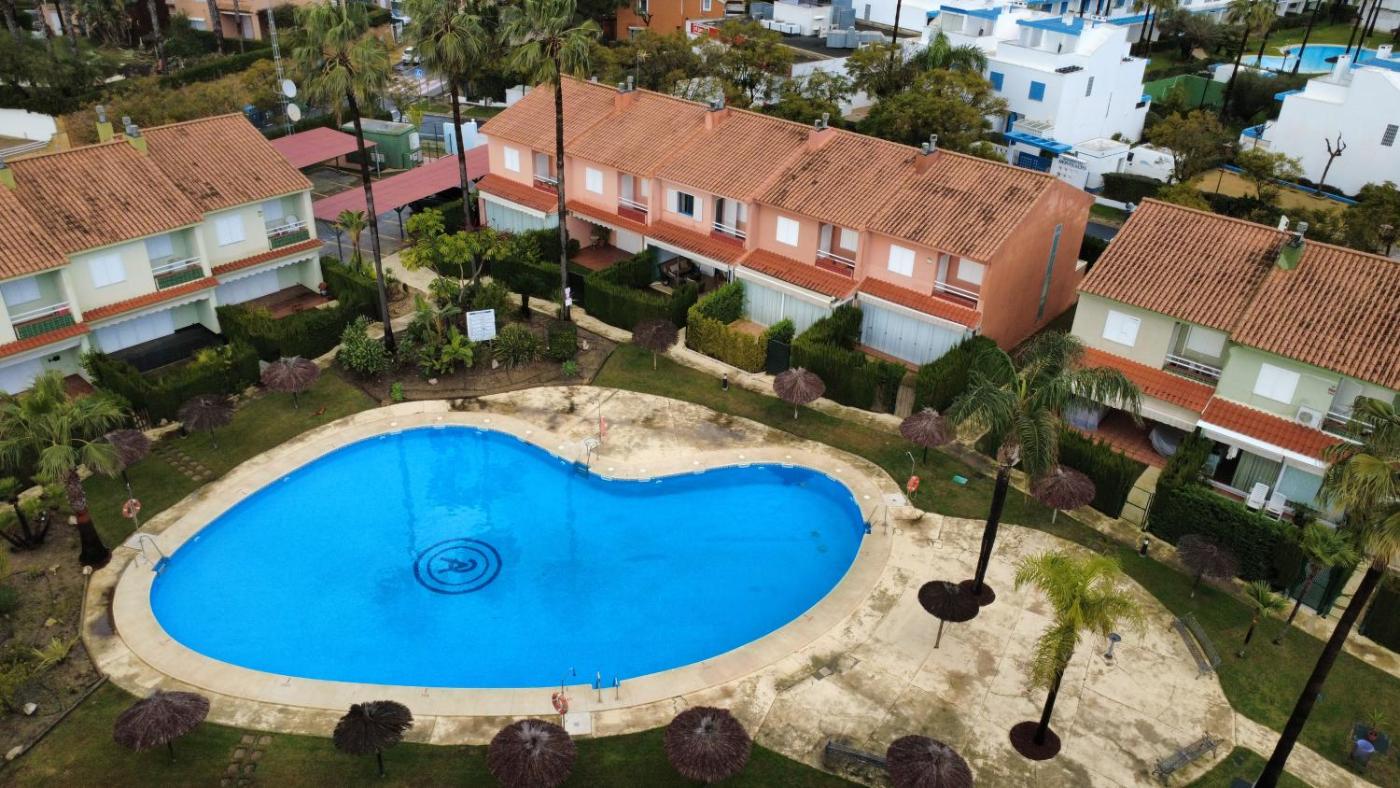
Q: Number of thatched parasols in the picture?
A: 14